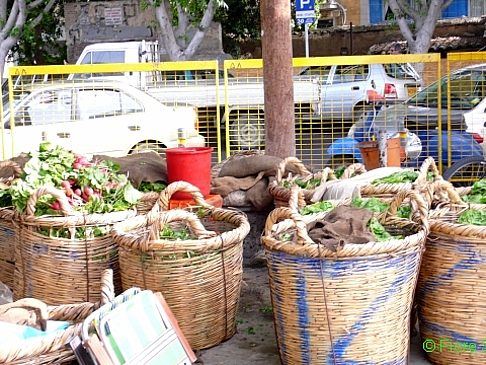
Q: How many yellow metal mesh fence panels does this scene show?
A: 3